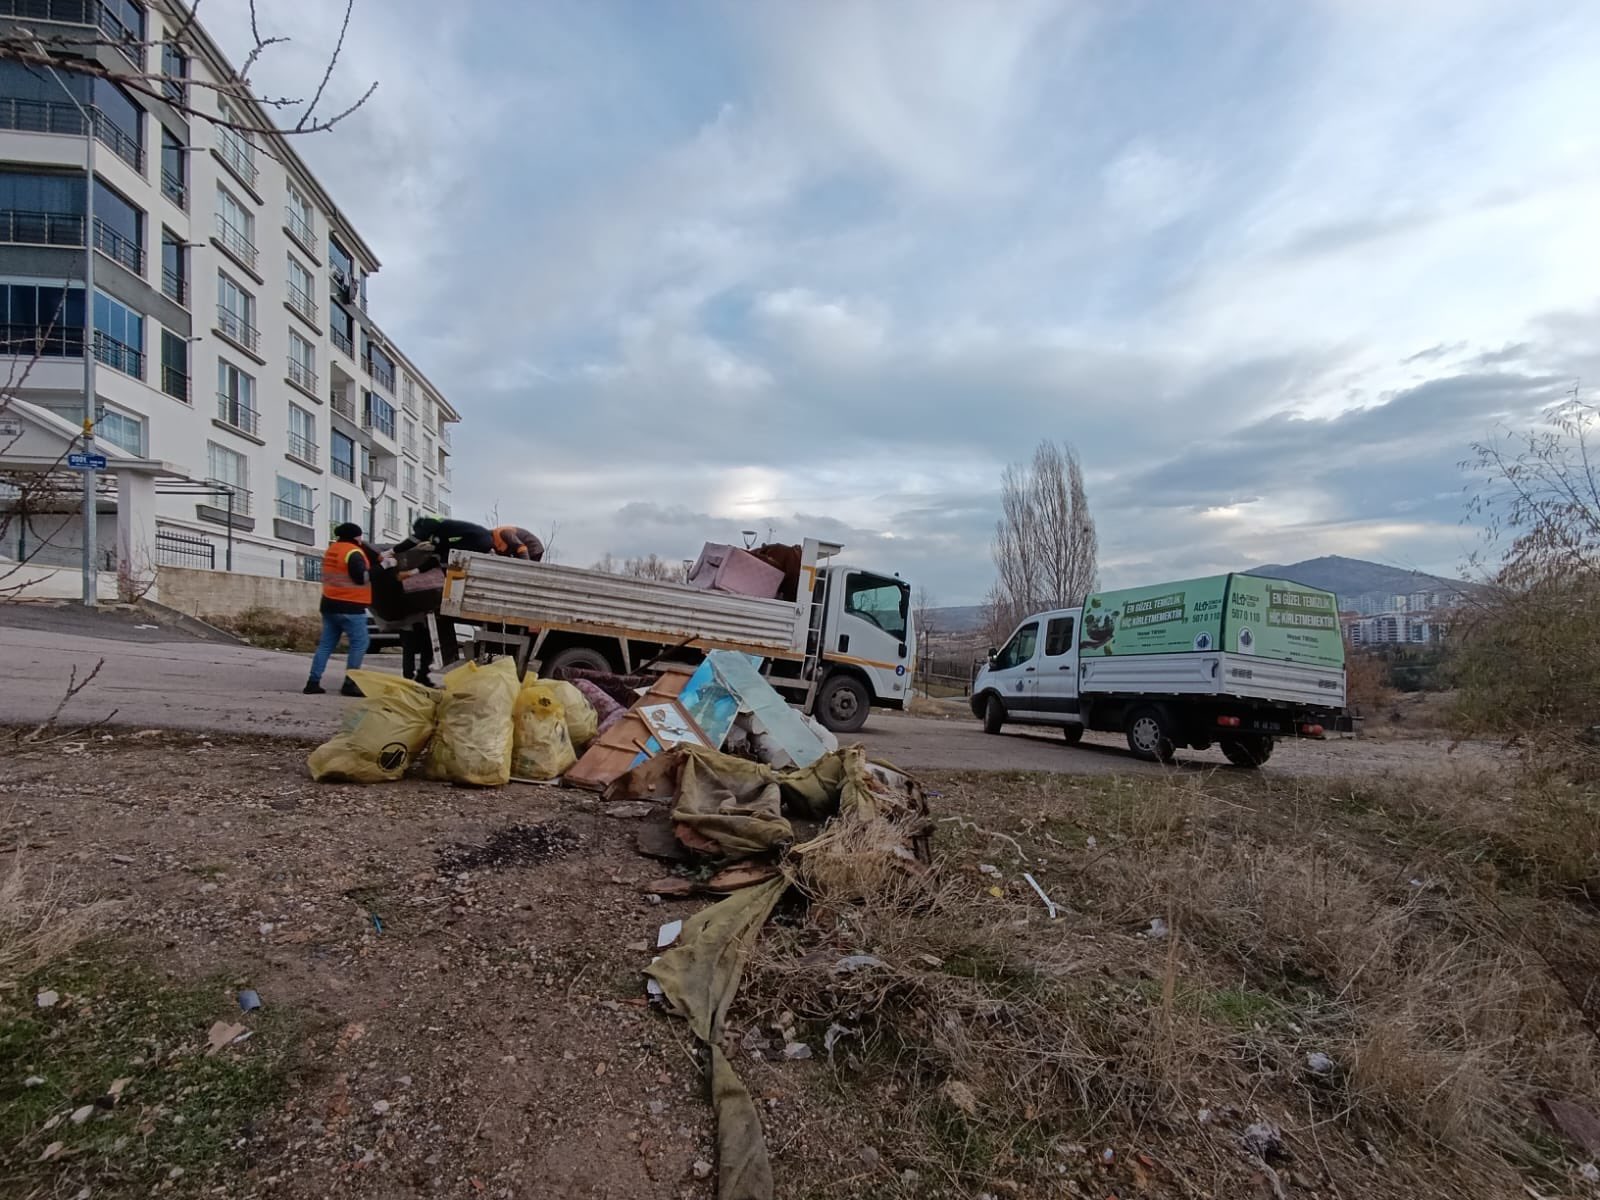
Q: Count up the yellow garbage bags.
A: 4